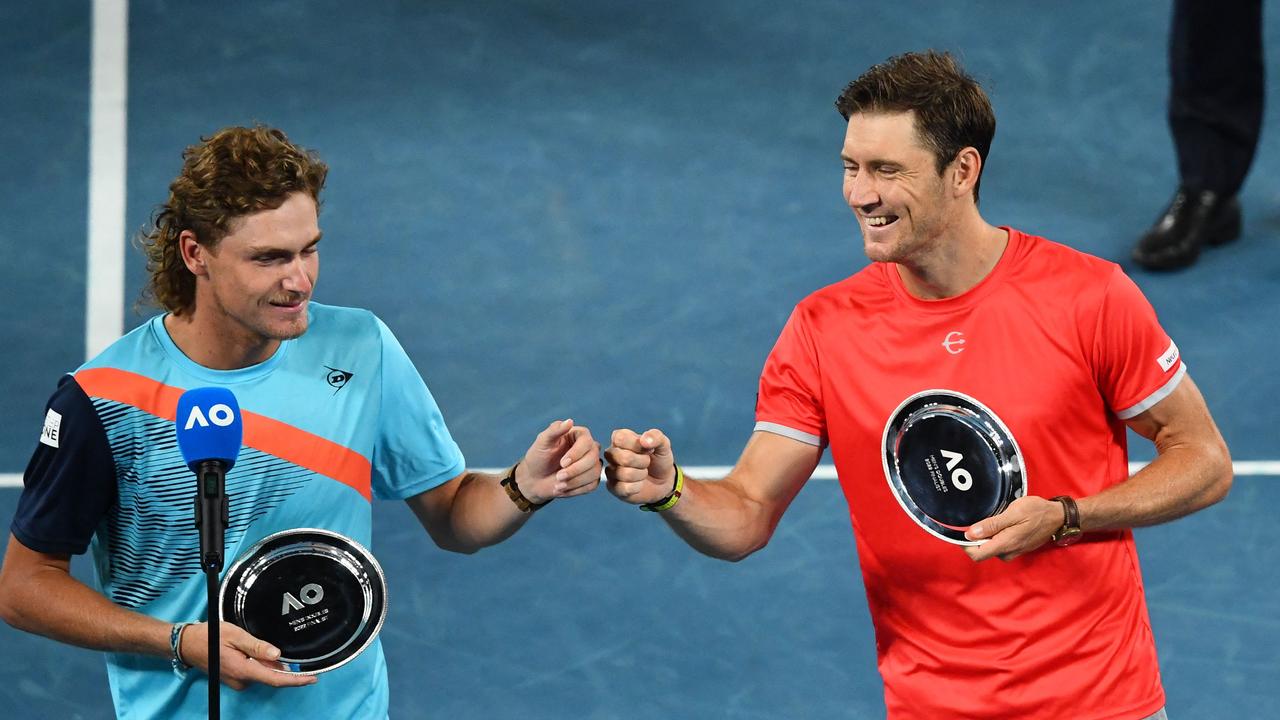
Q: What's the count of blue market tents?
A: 0